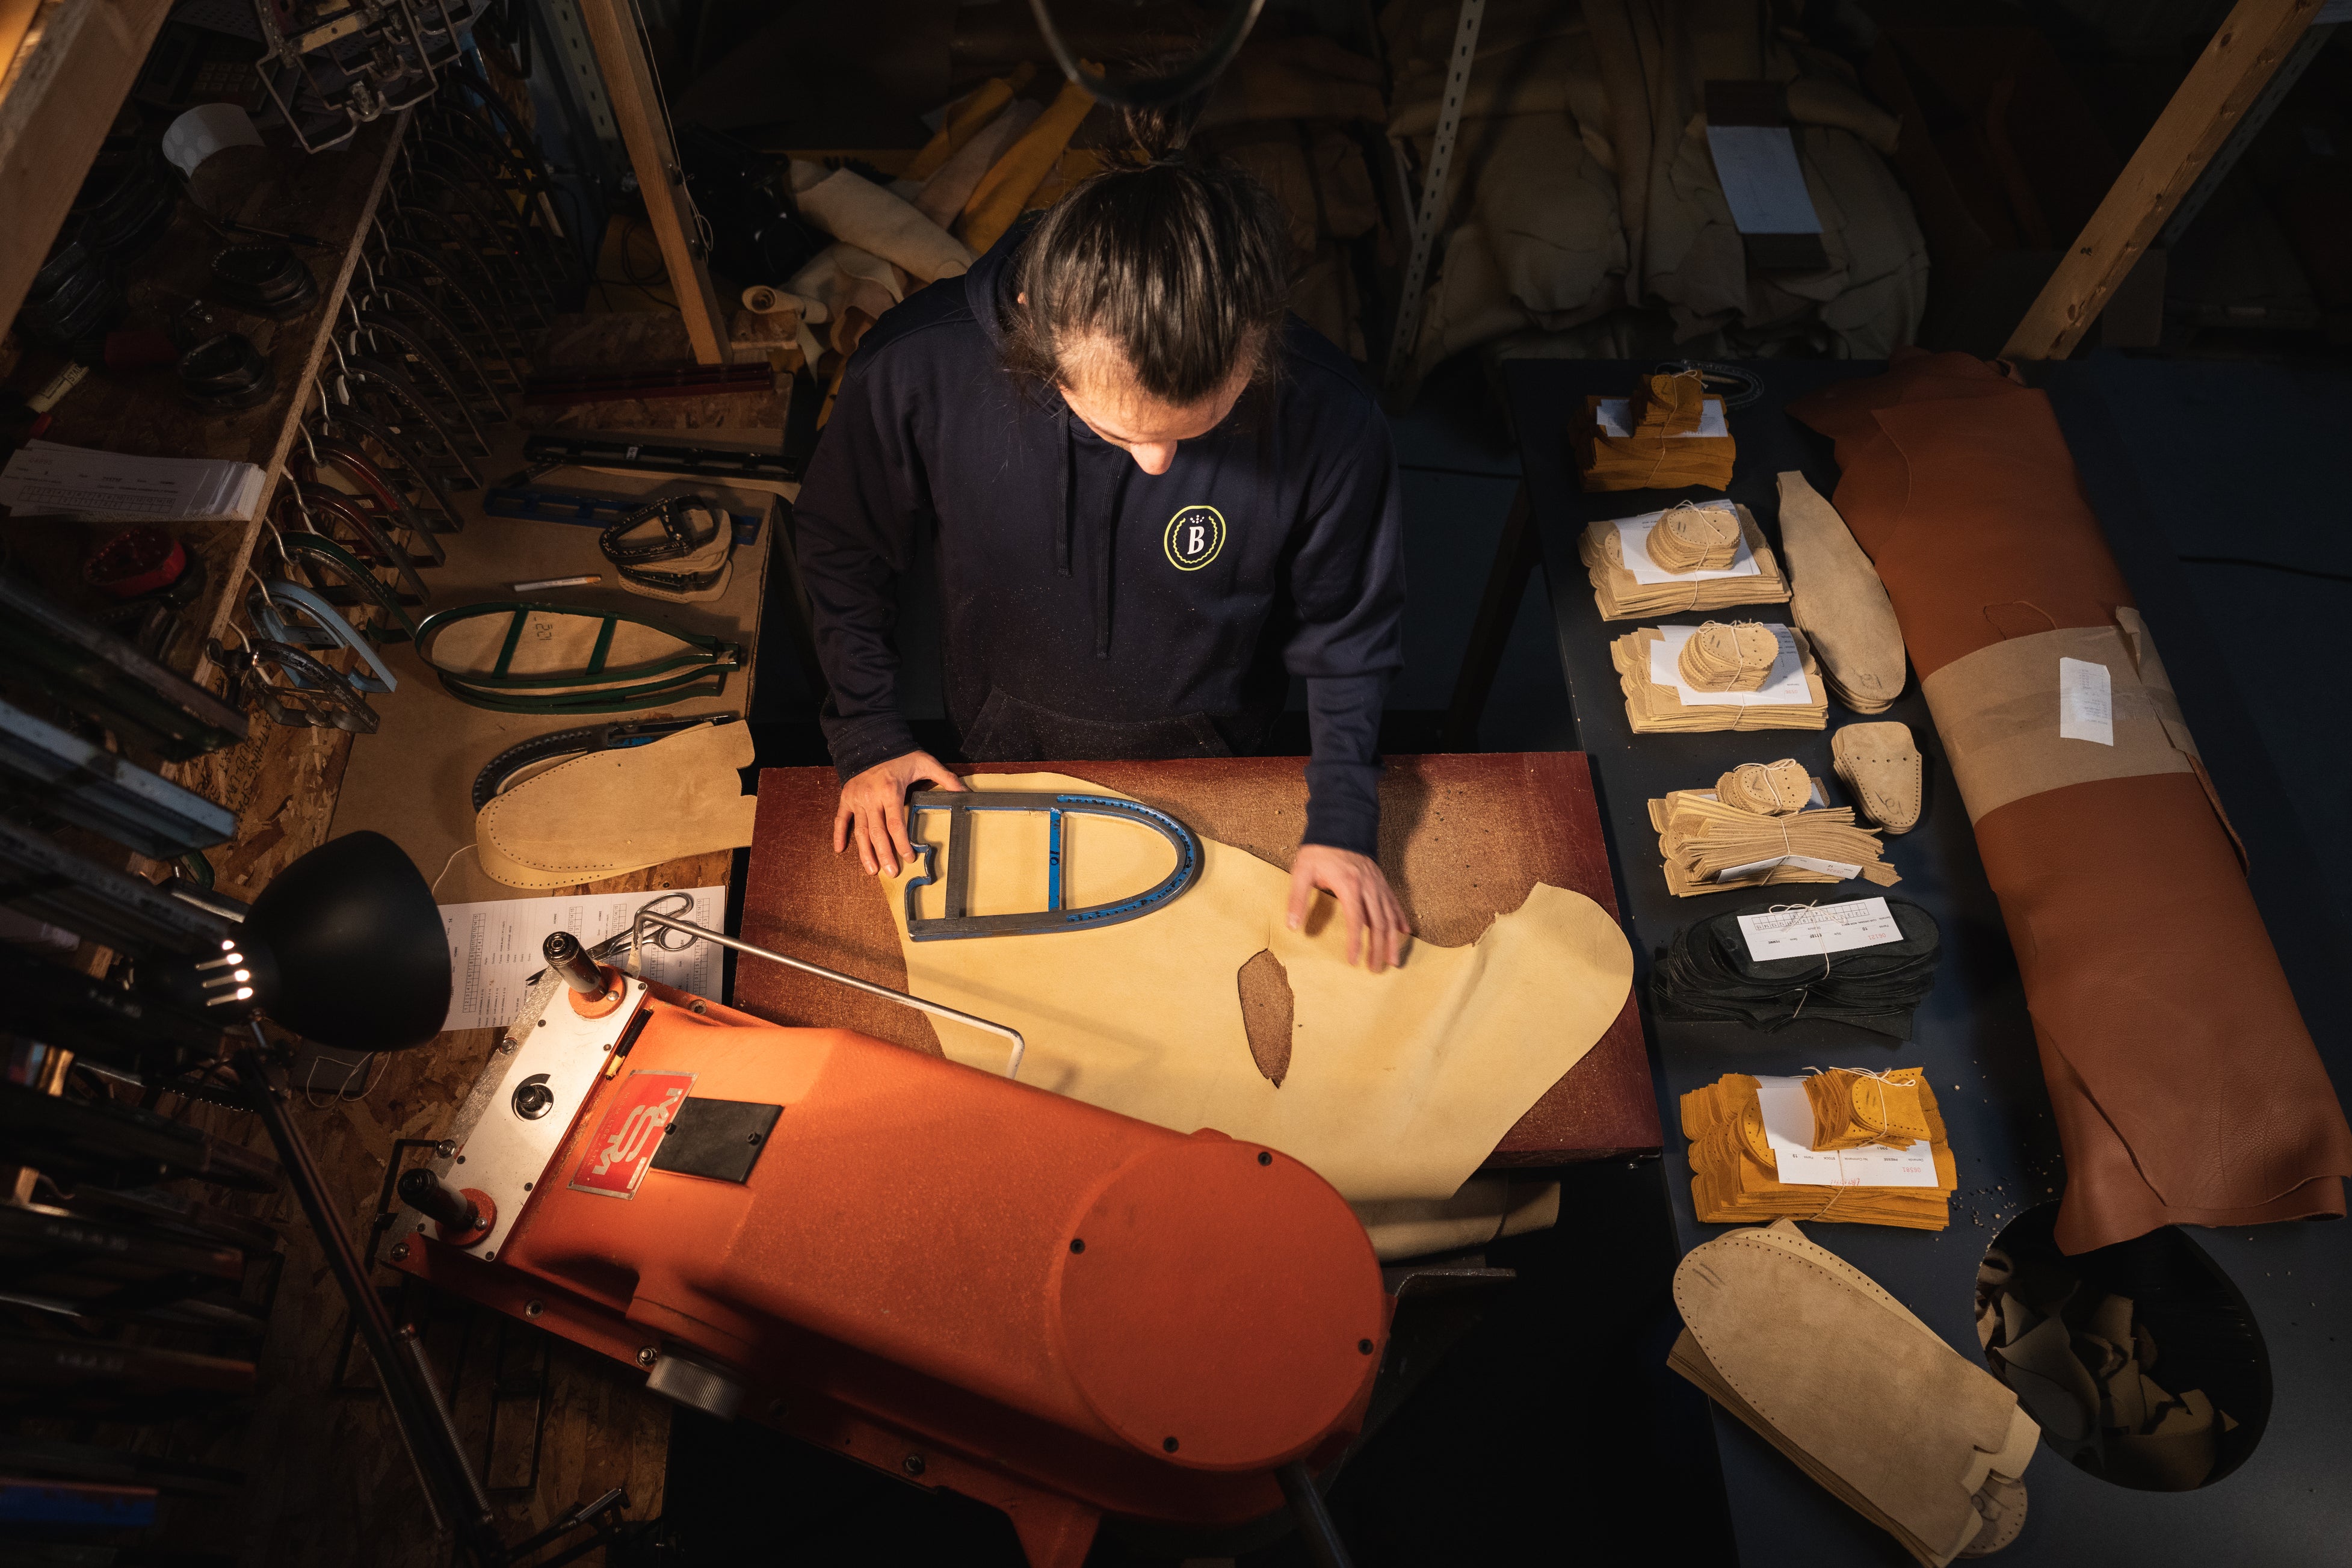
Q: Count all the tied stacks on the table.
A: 6